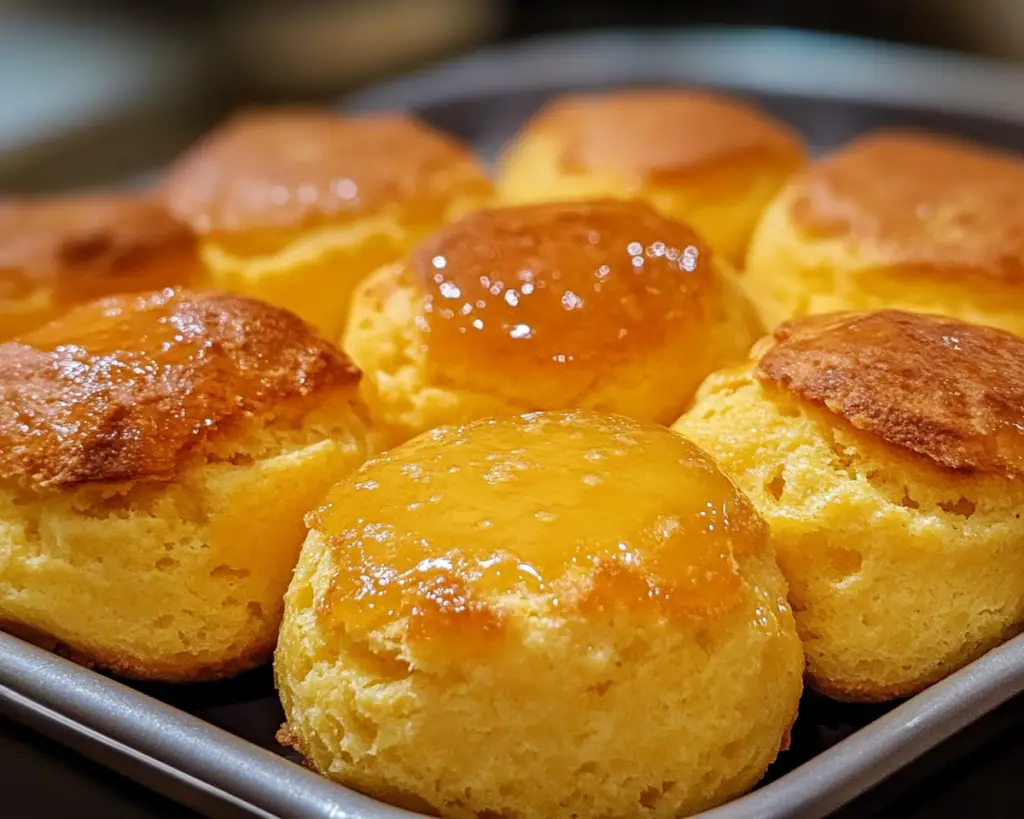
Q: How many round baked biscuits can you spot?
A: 8